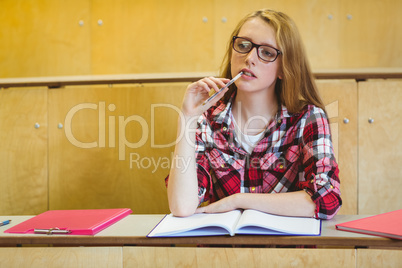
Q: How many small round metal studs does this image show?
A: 10